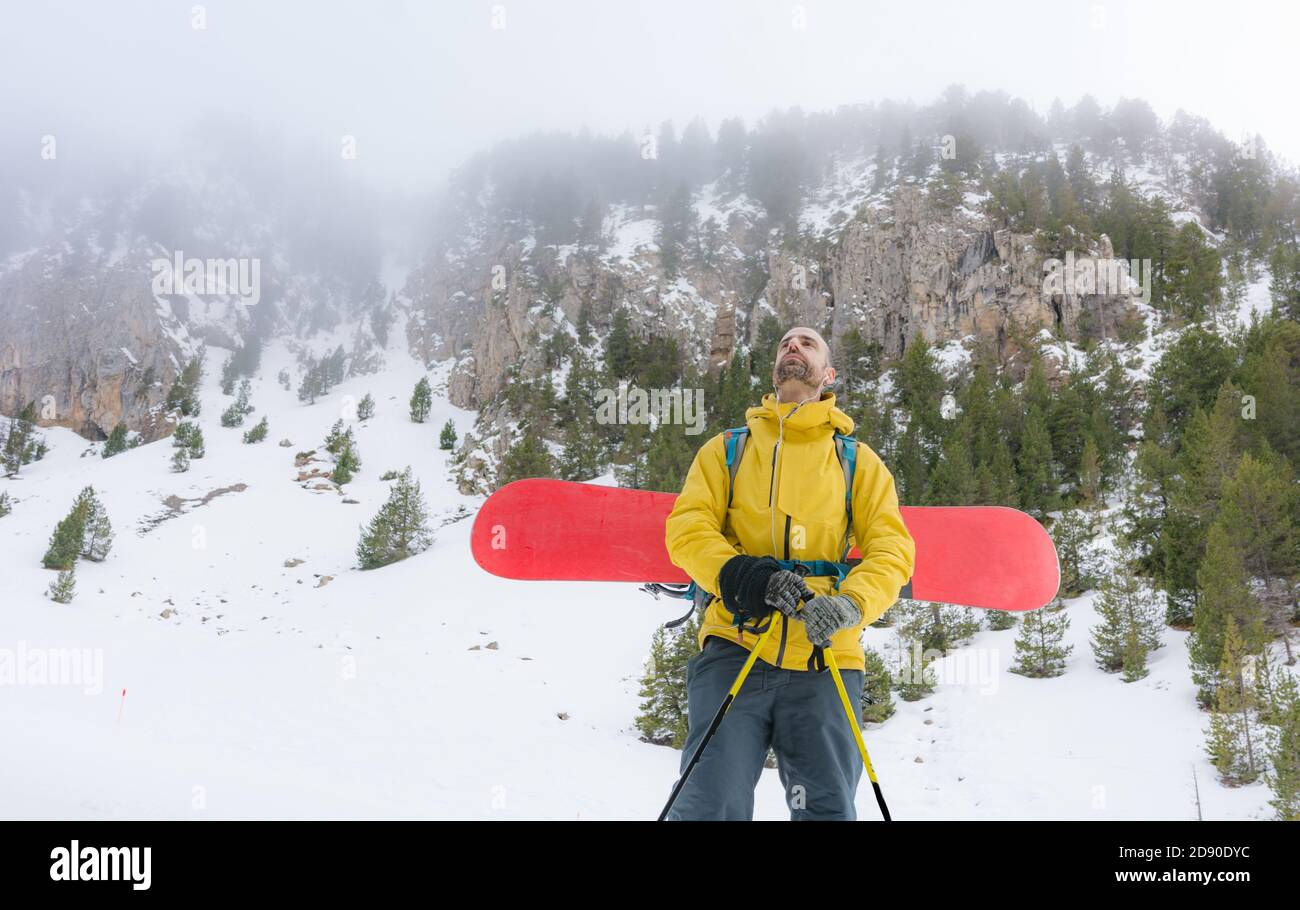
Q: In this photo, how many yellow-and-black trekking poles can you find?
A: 2